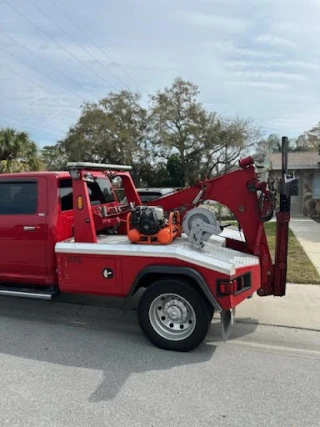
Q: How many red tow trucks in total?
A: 1